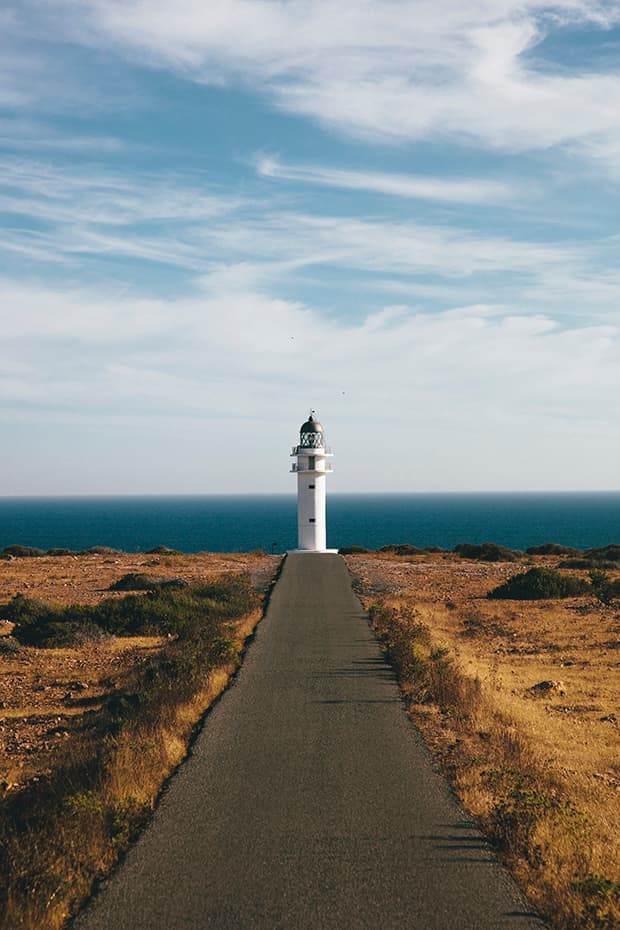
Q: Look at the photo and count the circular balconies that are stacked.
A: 2